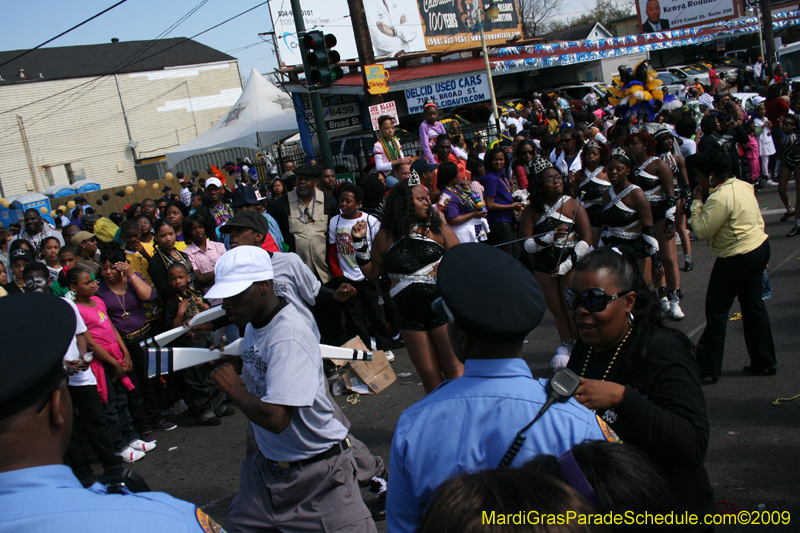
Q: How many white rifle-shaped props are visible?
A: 2